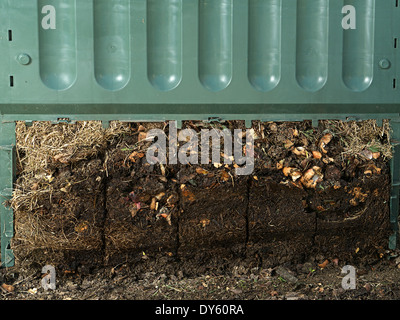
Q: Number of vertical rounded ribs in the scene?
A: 7